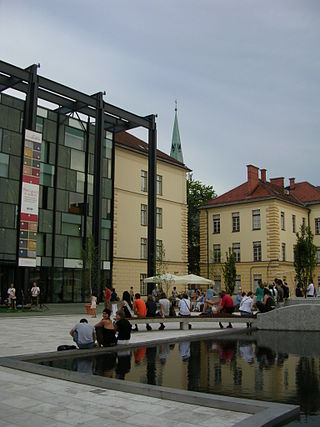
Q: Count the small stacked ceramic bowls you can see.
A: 0